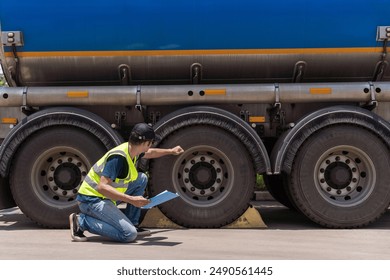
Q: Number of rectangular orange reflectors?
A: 5